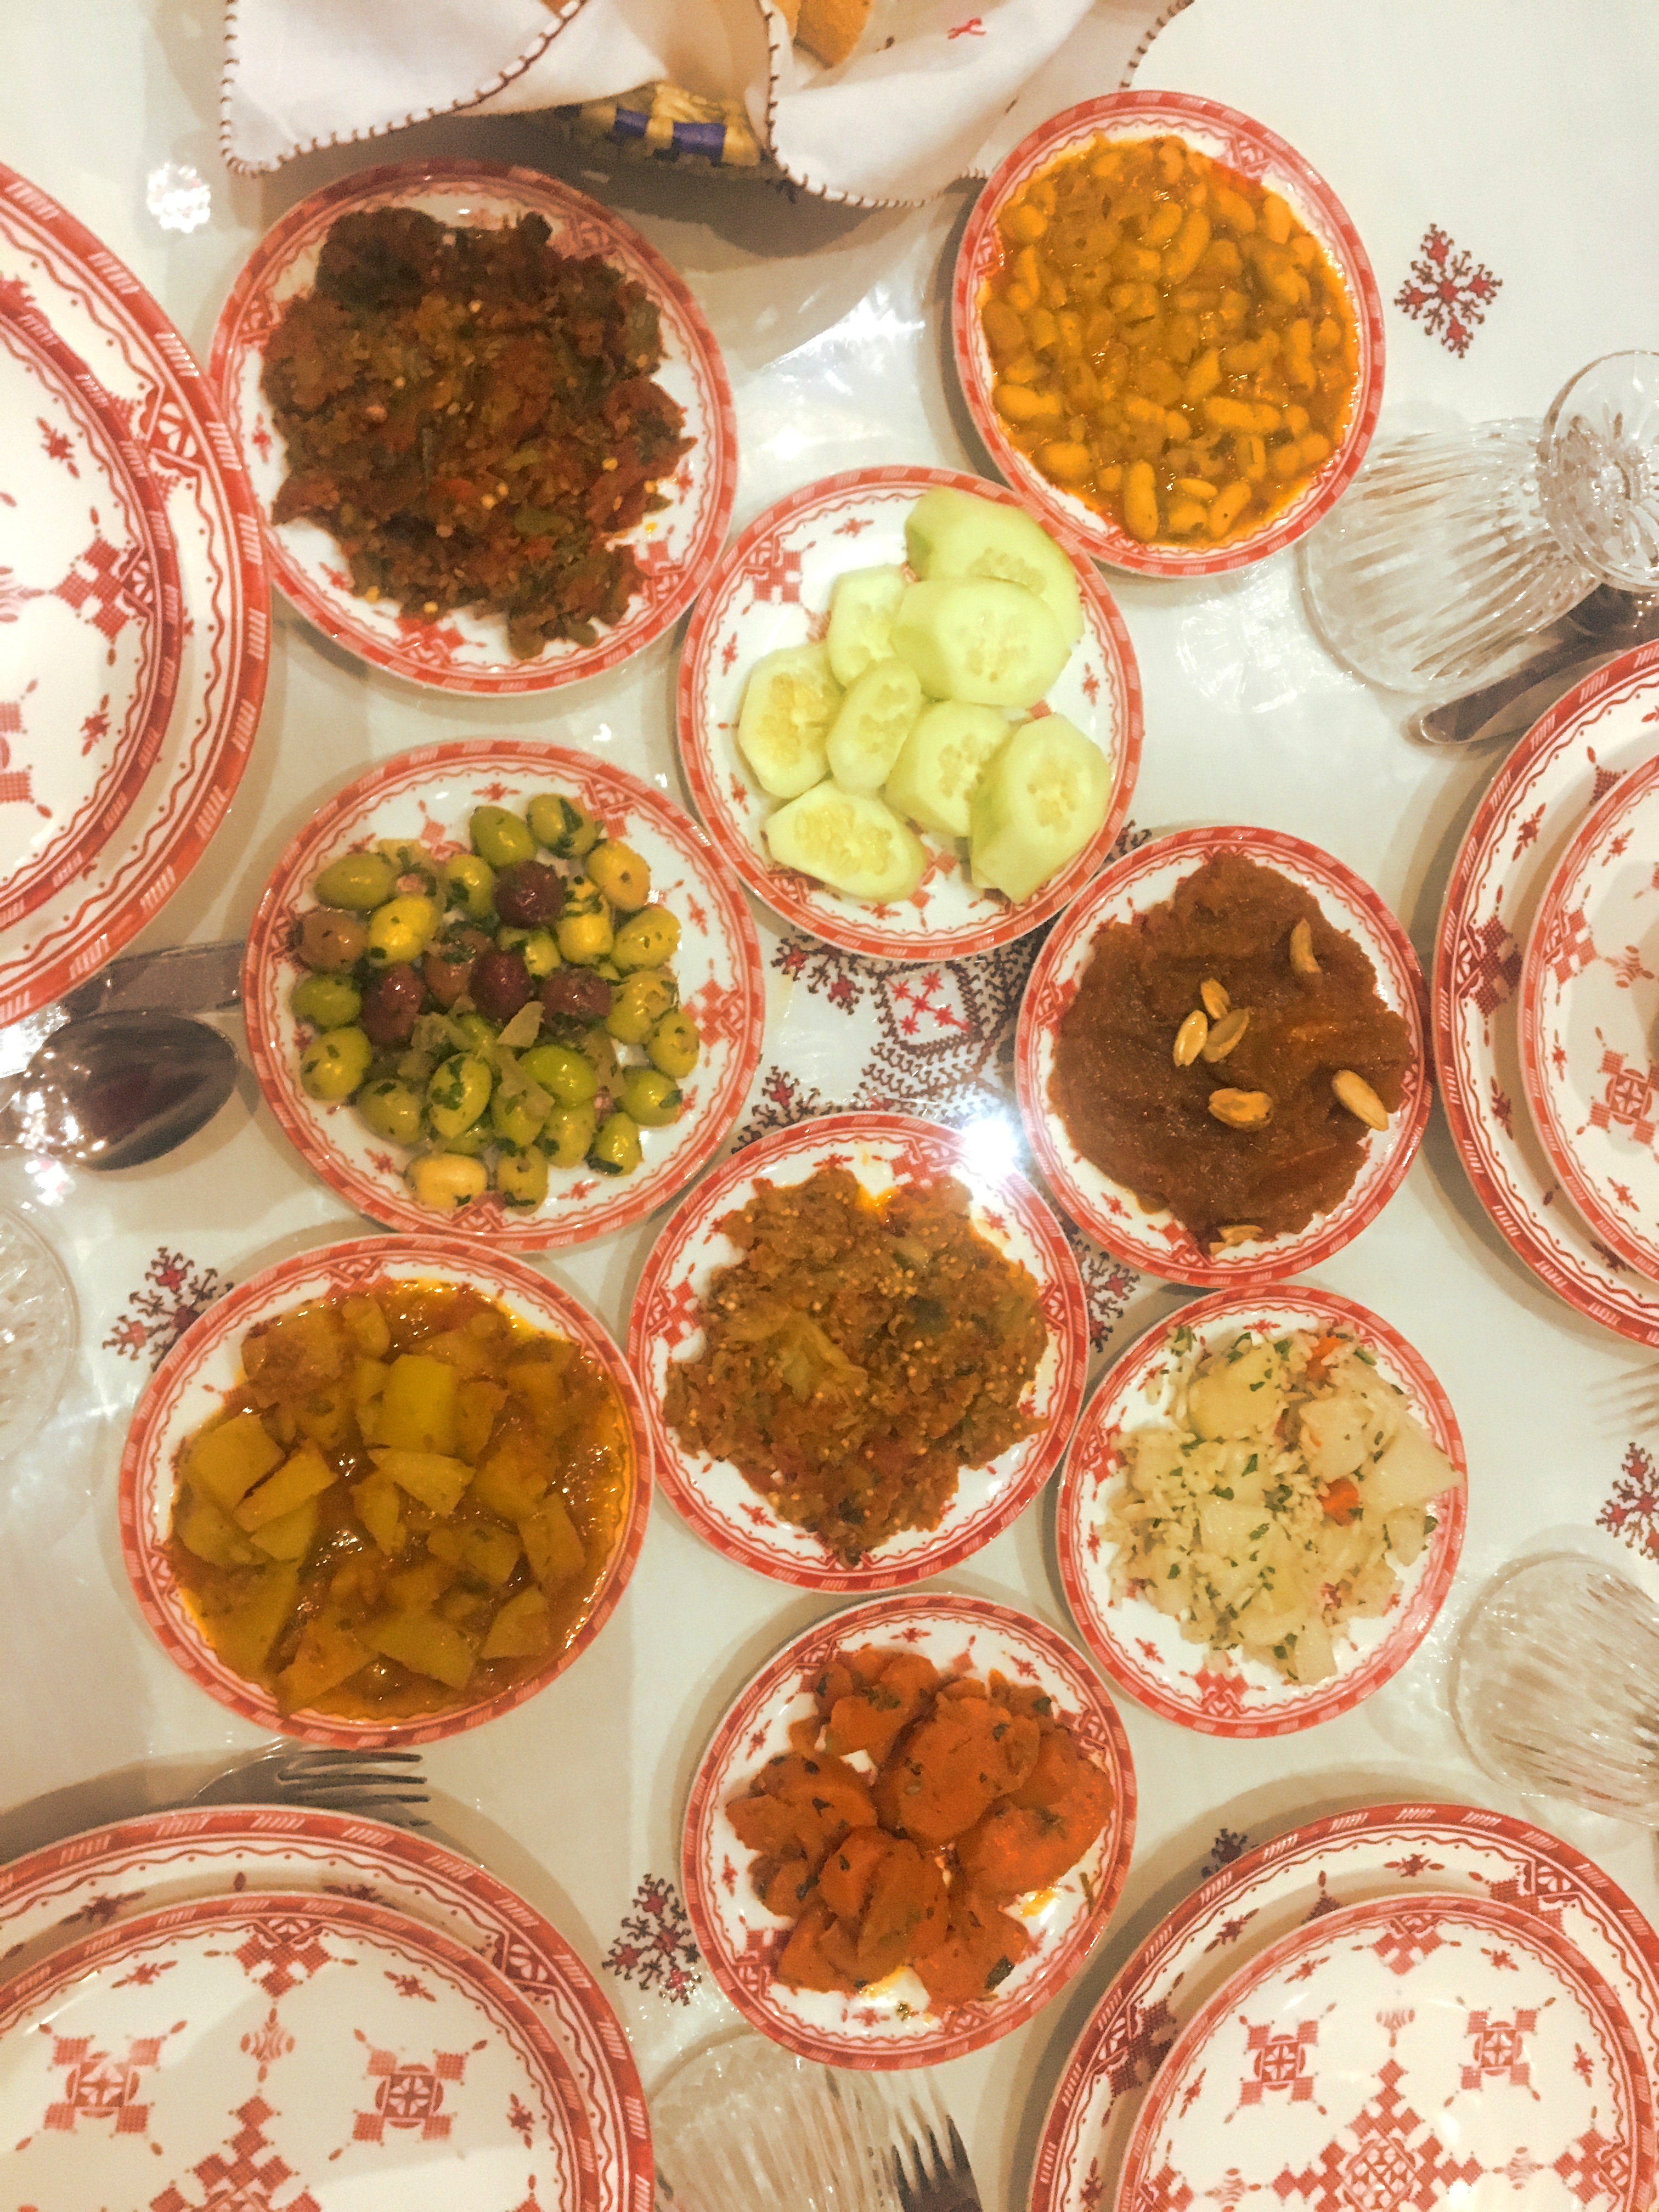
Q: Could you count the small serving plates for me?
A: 9